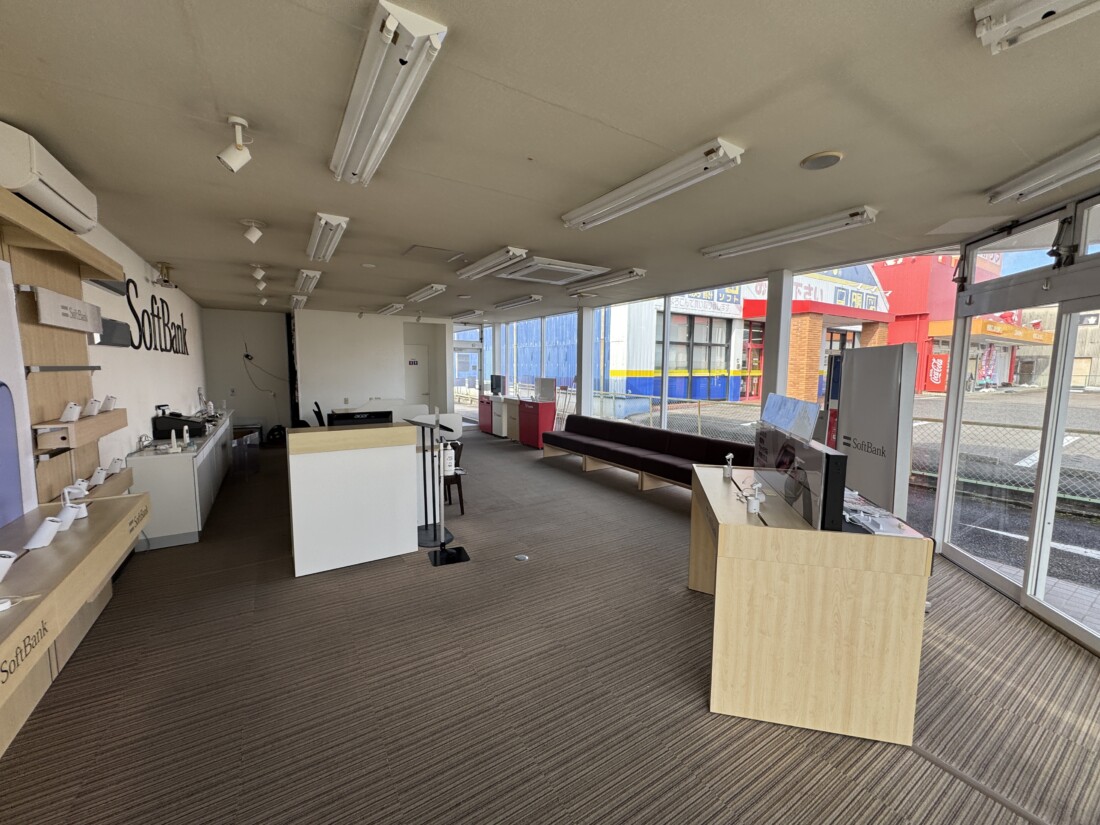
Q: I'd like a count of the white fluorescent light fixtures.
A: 14